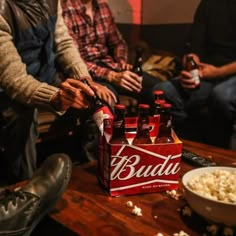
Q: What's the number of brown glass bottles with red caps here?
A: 5